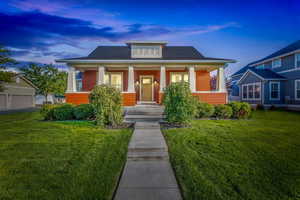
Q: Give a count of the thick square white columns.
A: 6